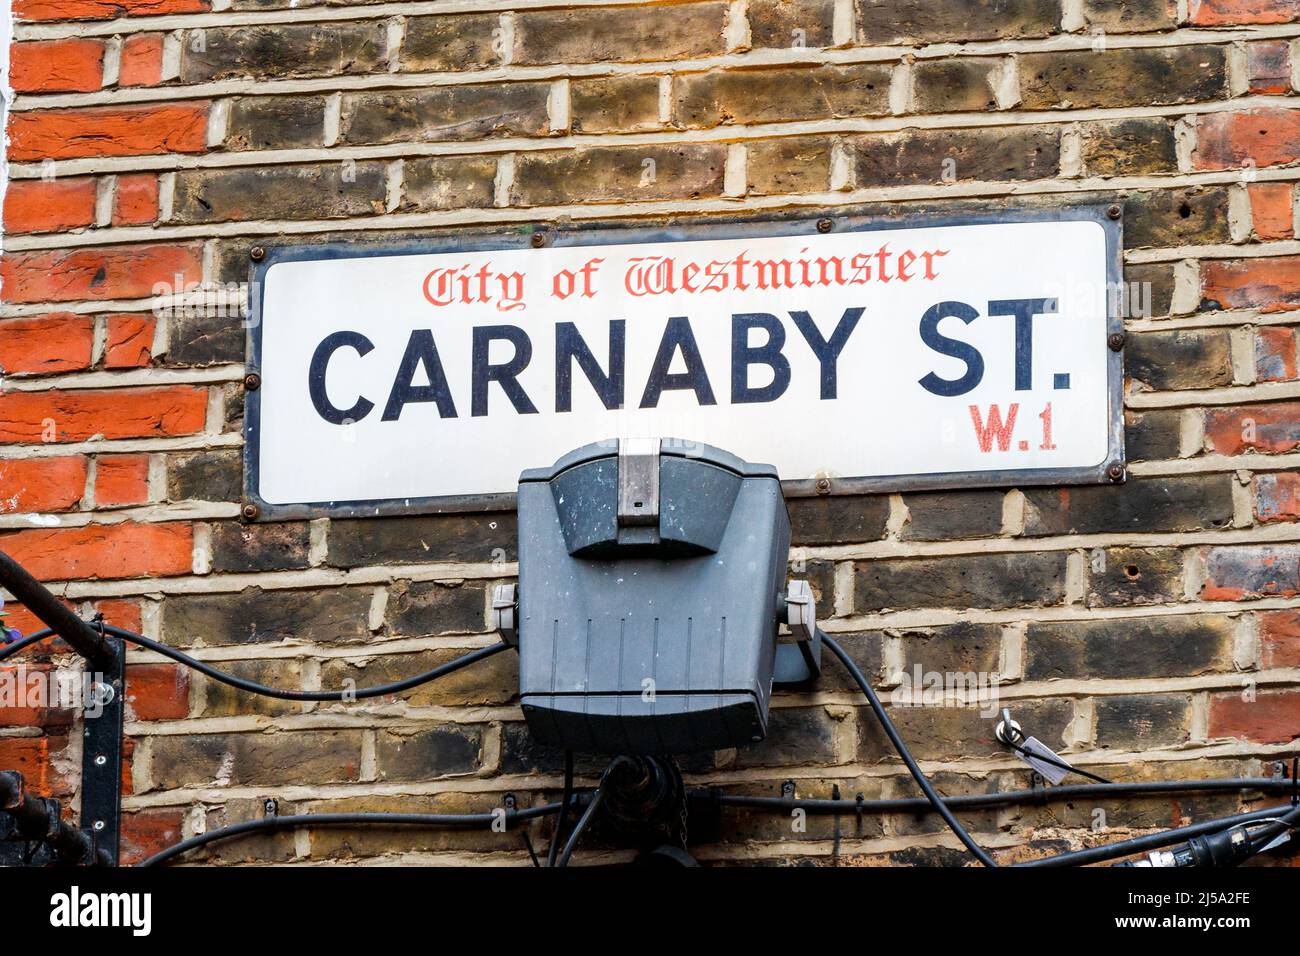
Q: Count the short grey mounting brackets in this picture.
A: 2